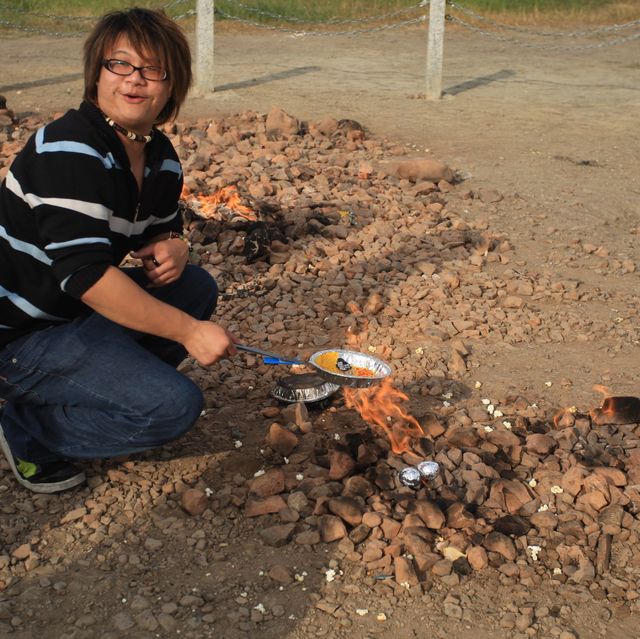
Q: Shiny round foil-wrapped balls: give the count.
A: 2